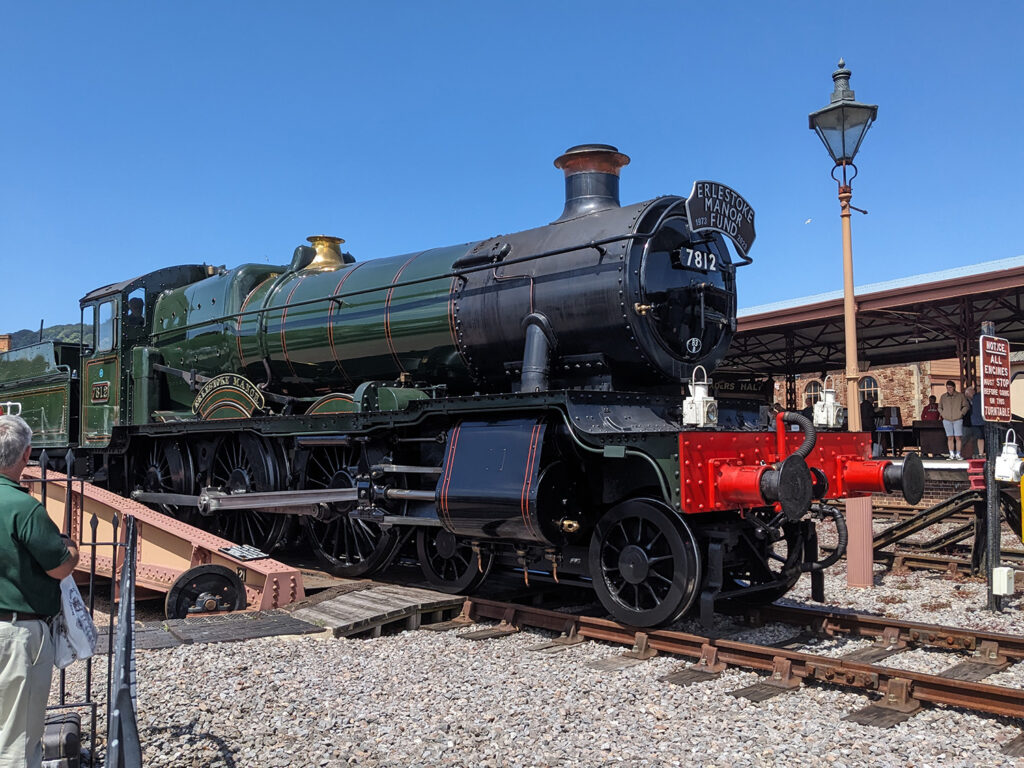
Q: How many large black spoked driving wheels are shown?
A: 3